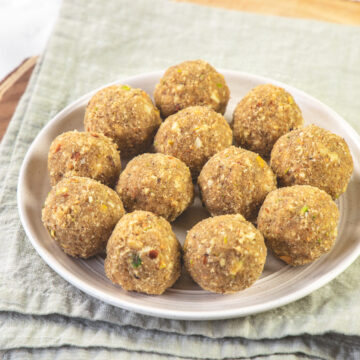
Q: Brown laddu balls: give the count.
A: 12